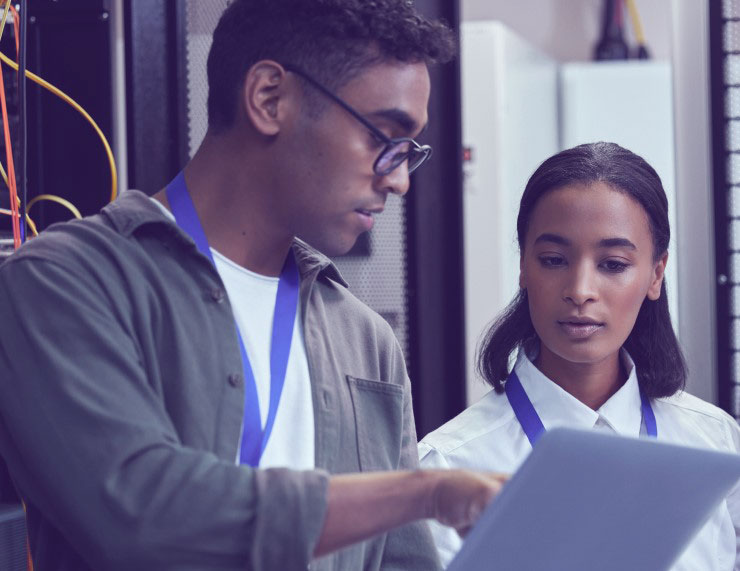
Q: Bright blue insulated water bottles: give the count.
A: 0